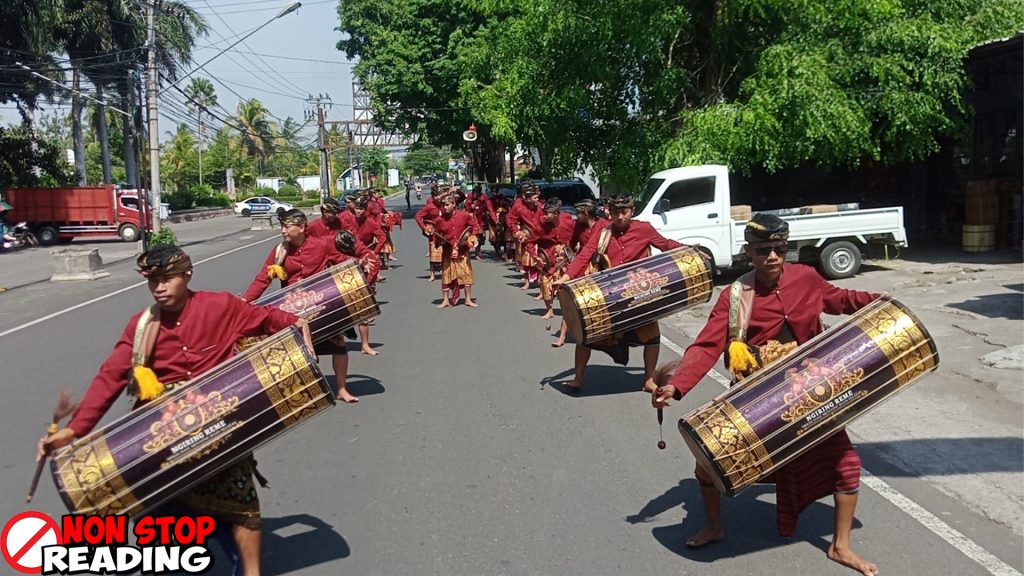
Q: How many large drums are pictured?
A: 4